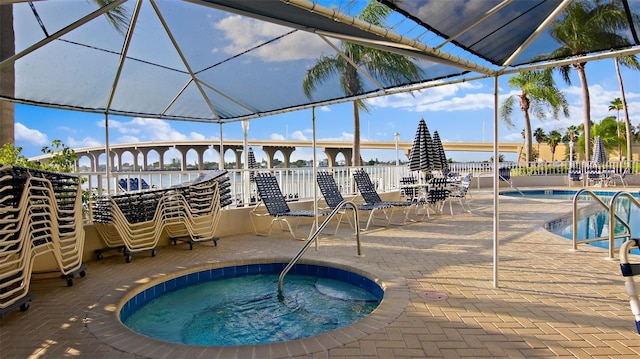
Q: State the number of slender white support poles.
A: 4